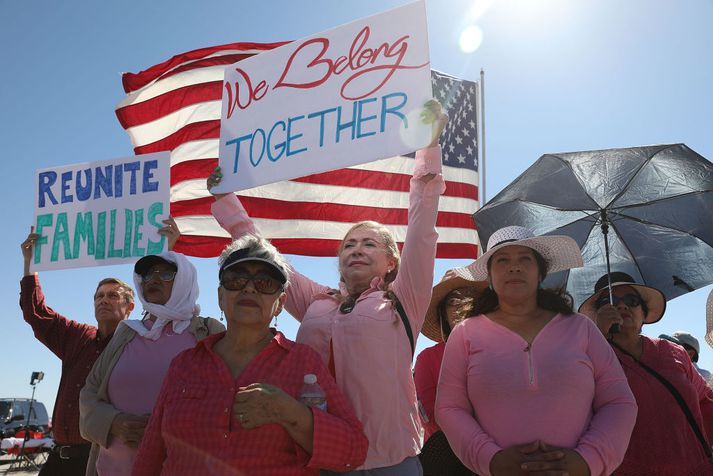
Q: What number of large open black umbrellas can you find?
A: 1